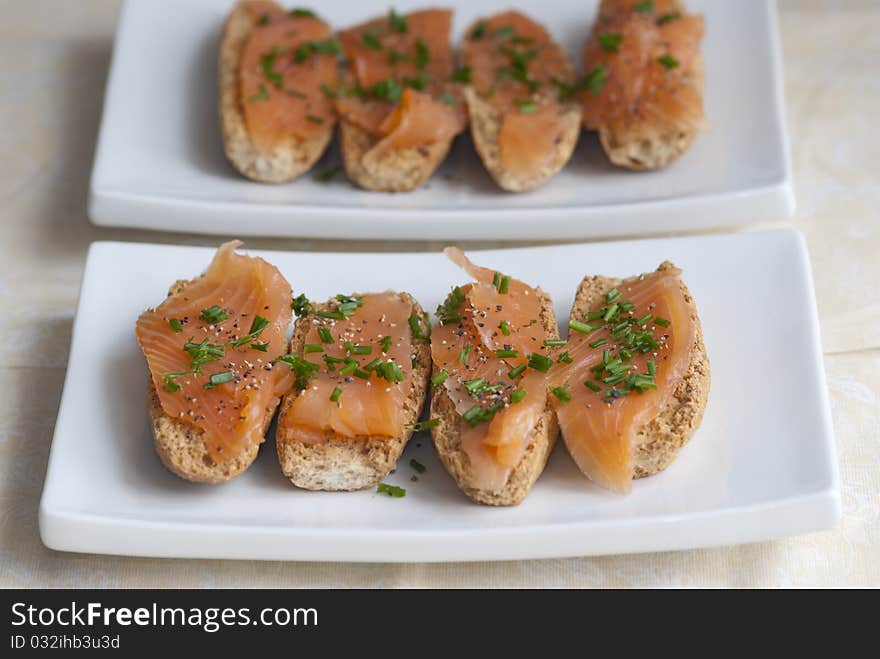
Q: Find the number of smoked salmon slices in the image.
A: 8